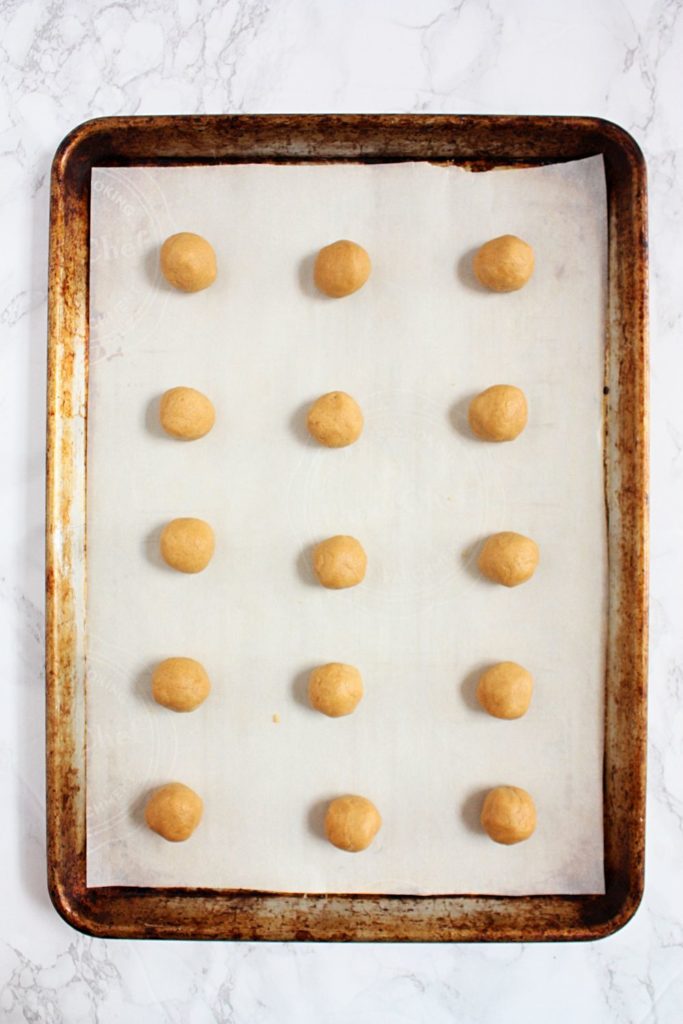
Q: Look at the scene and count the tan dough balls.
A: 15